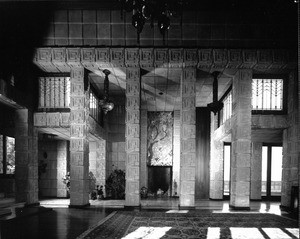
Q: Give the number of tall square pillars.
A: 4